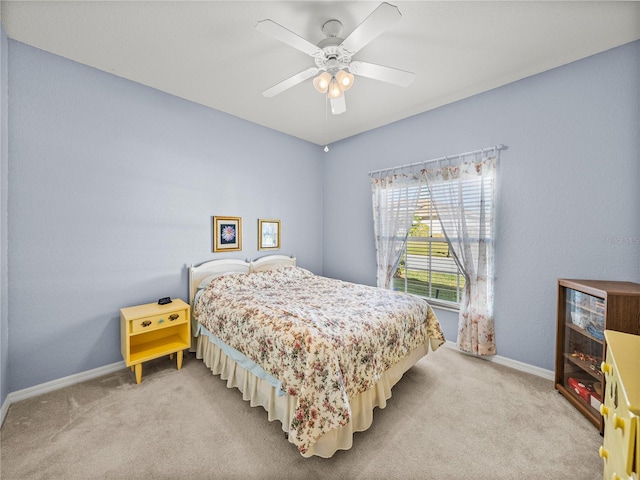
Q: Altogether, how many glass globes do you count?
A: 3